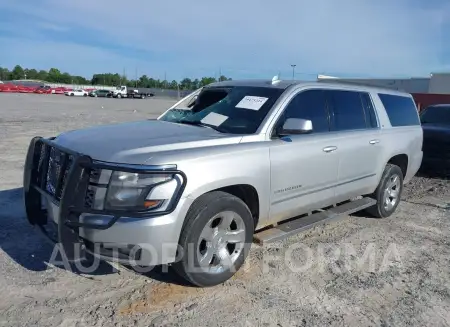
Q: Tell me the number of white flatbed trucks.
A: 1